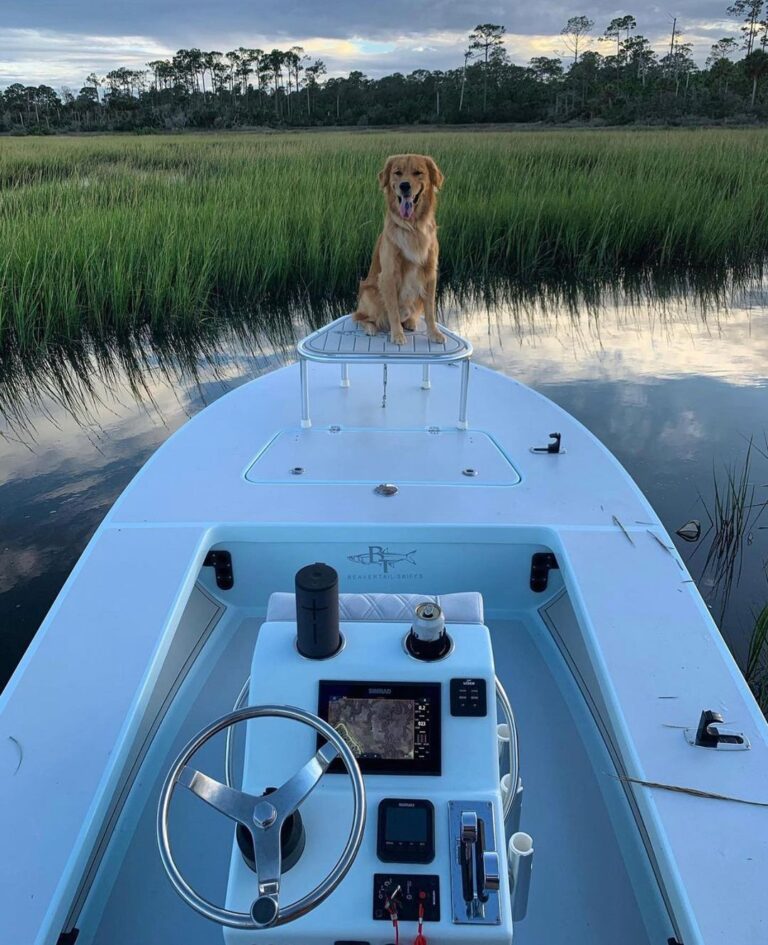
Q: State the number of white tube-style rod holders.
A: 3